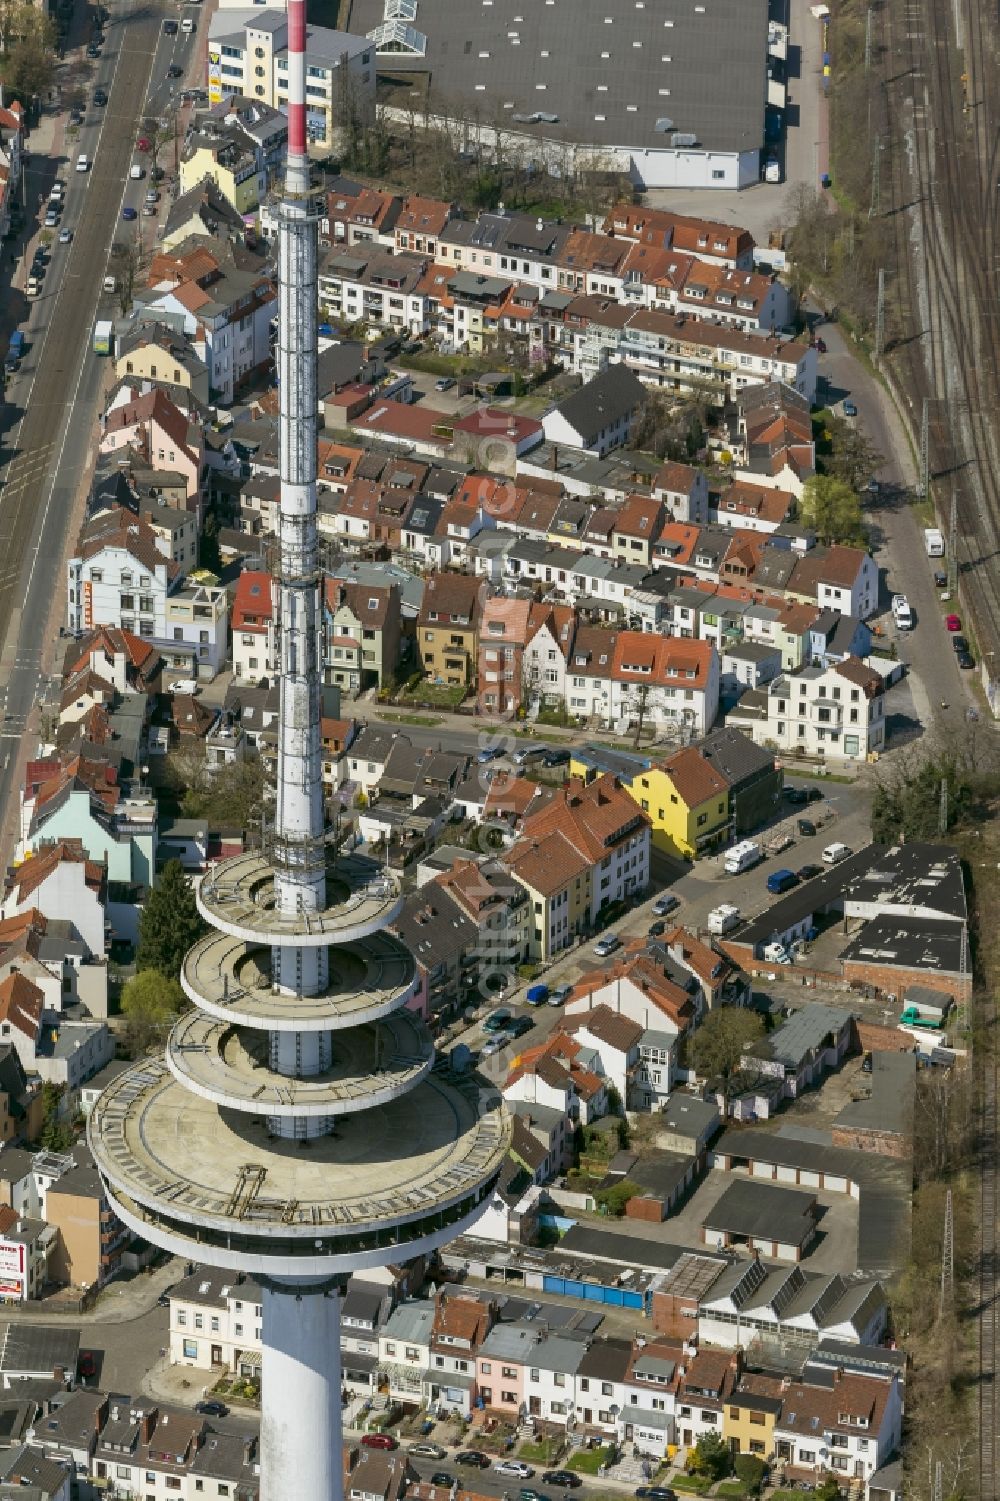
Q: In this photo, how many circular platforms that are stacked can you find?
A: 4